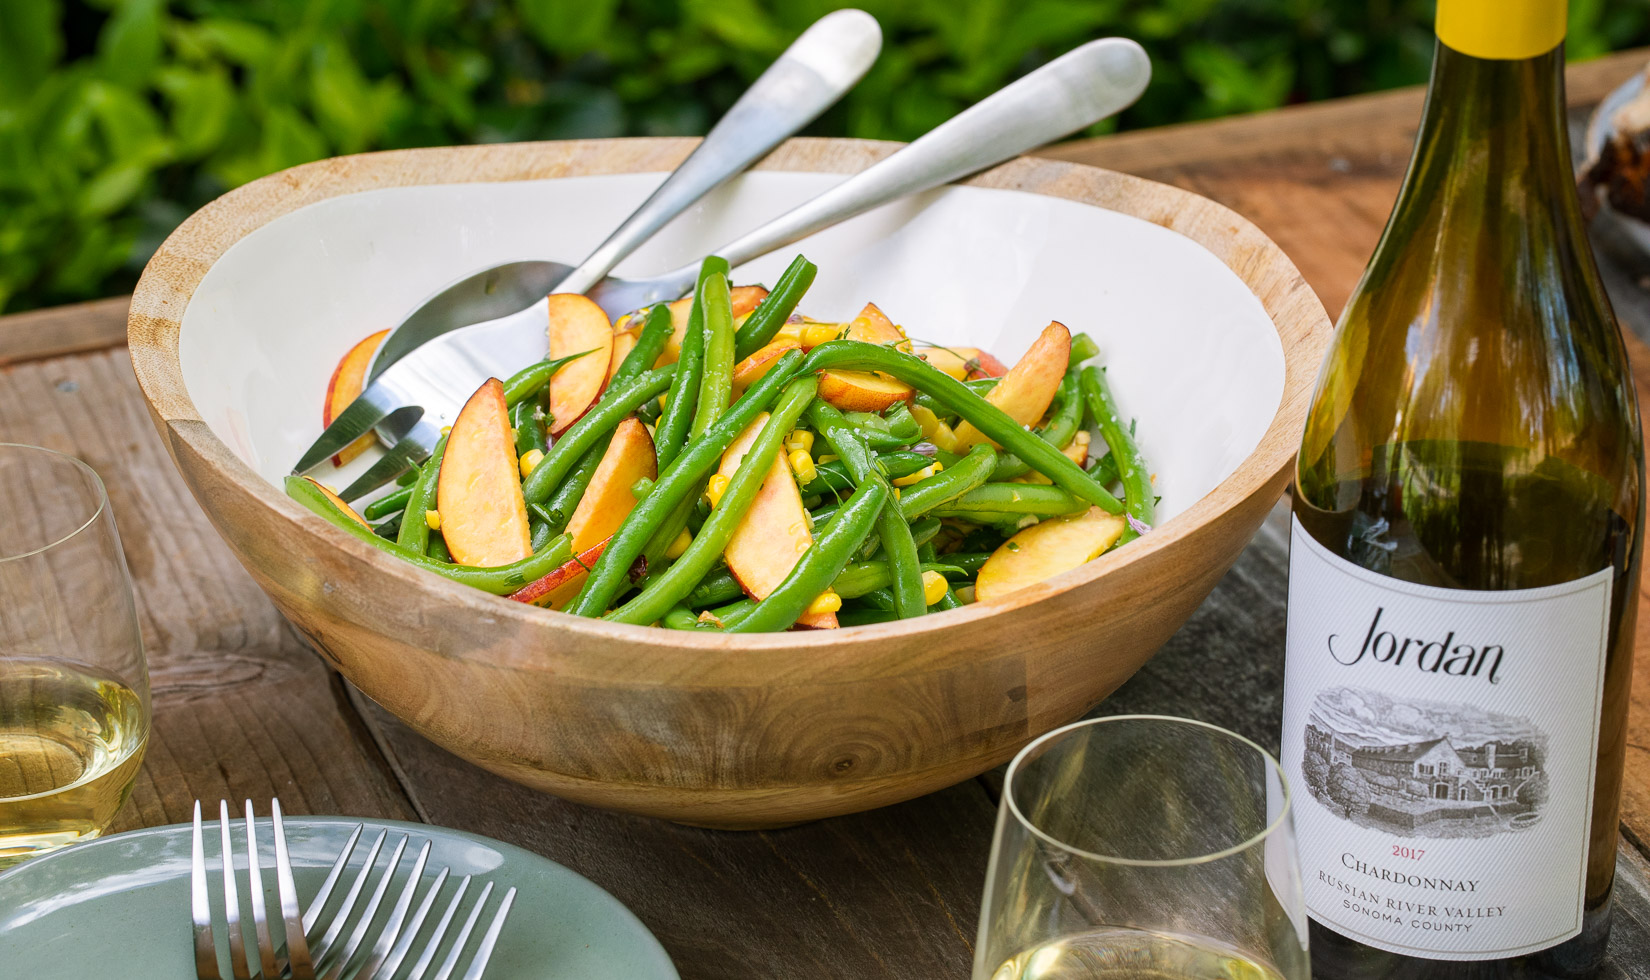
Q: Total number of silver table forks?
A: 3